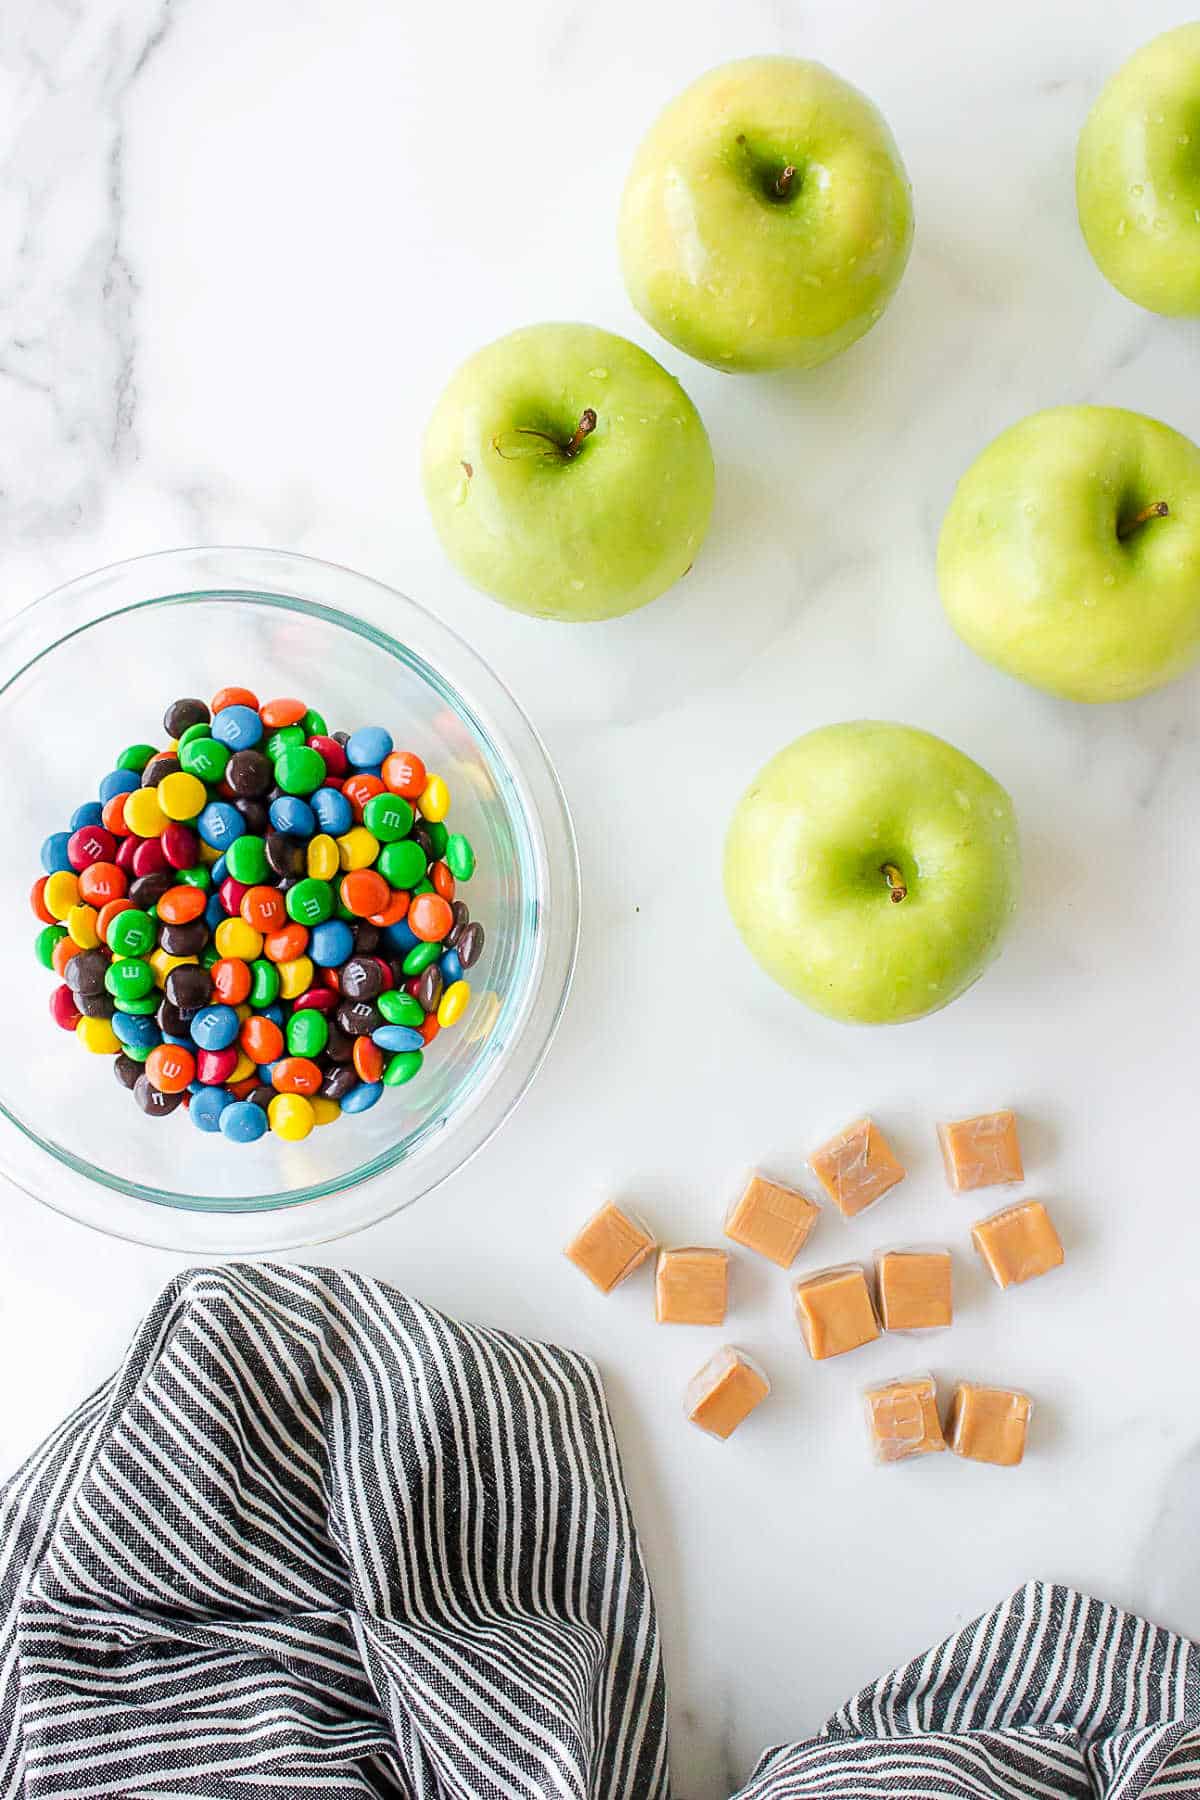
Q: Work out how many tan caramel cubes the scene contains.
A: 11